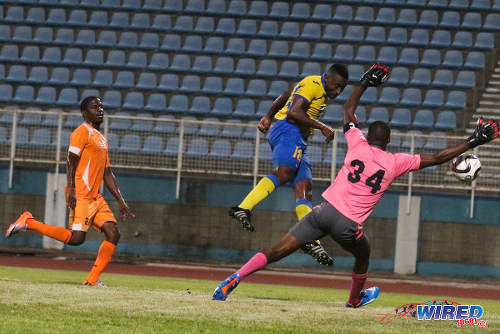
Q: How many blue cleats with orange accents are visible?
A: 2